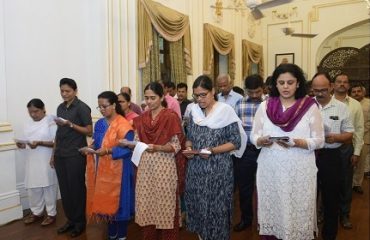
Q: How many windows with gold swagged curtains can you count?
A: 3